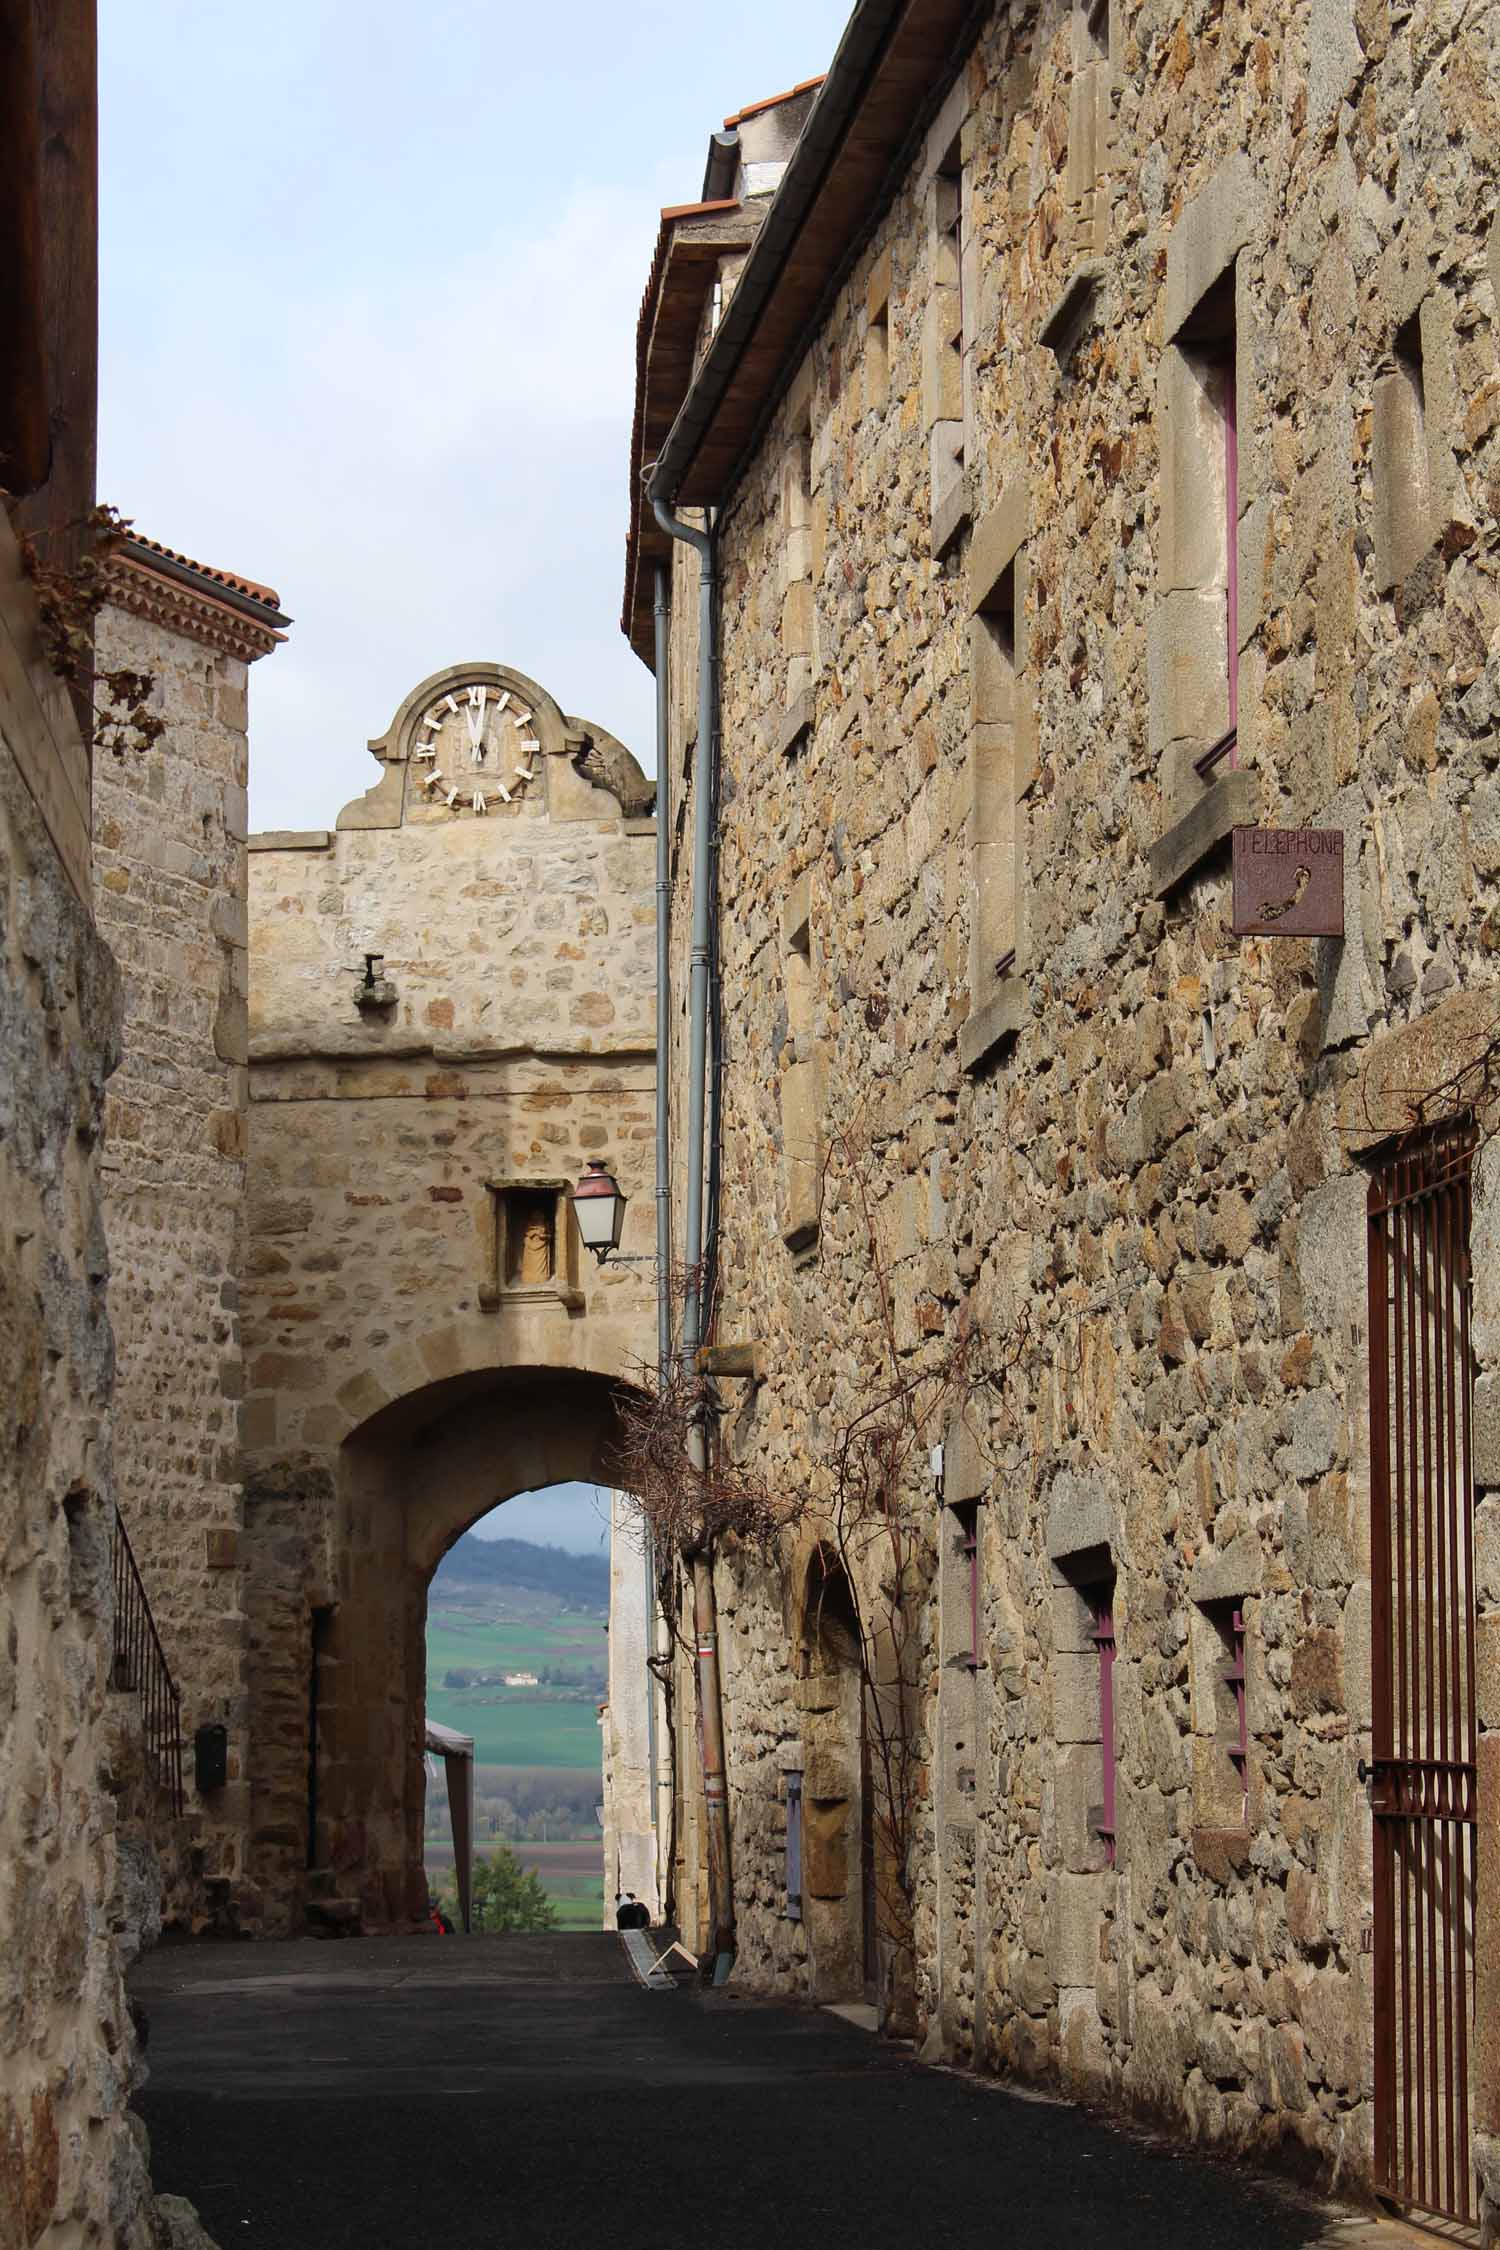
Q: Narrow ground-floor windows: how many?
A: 3